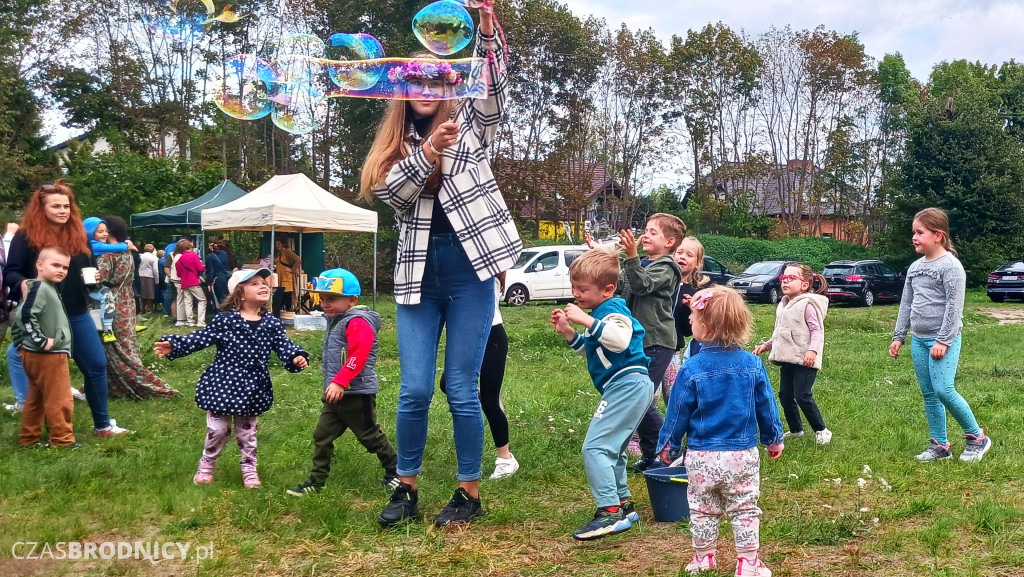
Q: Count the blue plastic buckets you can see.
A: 1